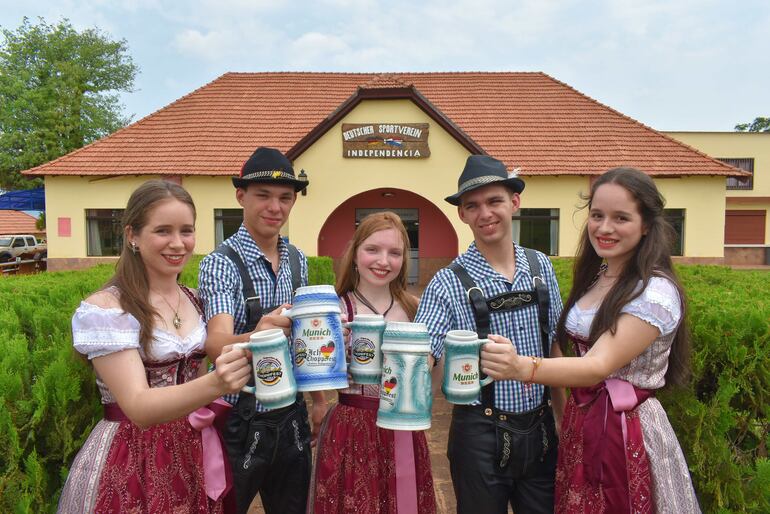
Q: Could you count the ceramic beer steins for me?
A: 5